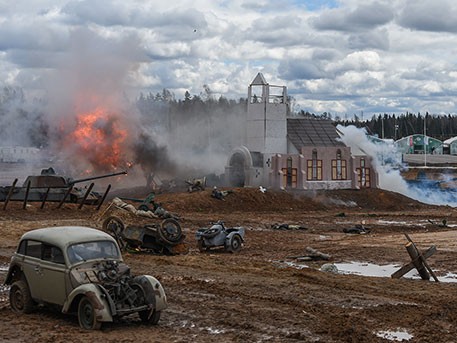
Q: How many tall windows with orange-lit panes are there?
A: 4